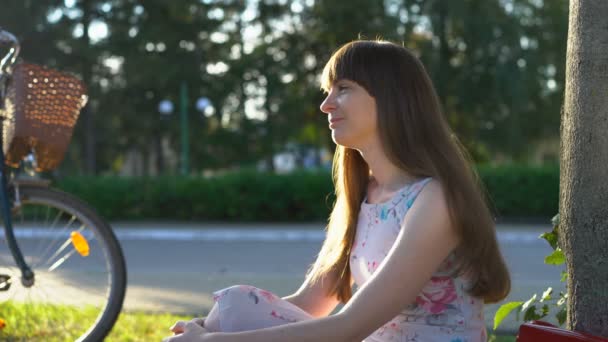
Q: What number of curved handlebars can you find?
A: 1